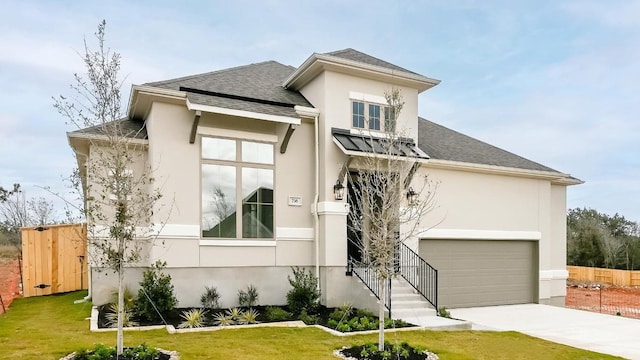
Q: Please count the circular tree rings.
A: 2